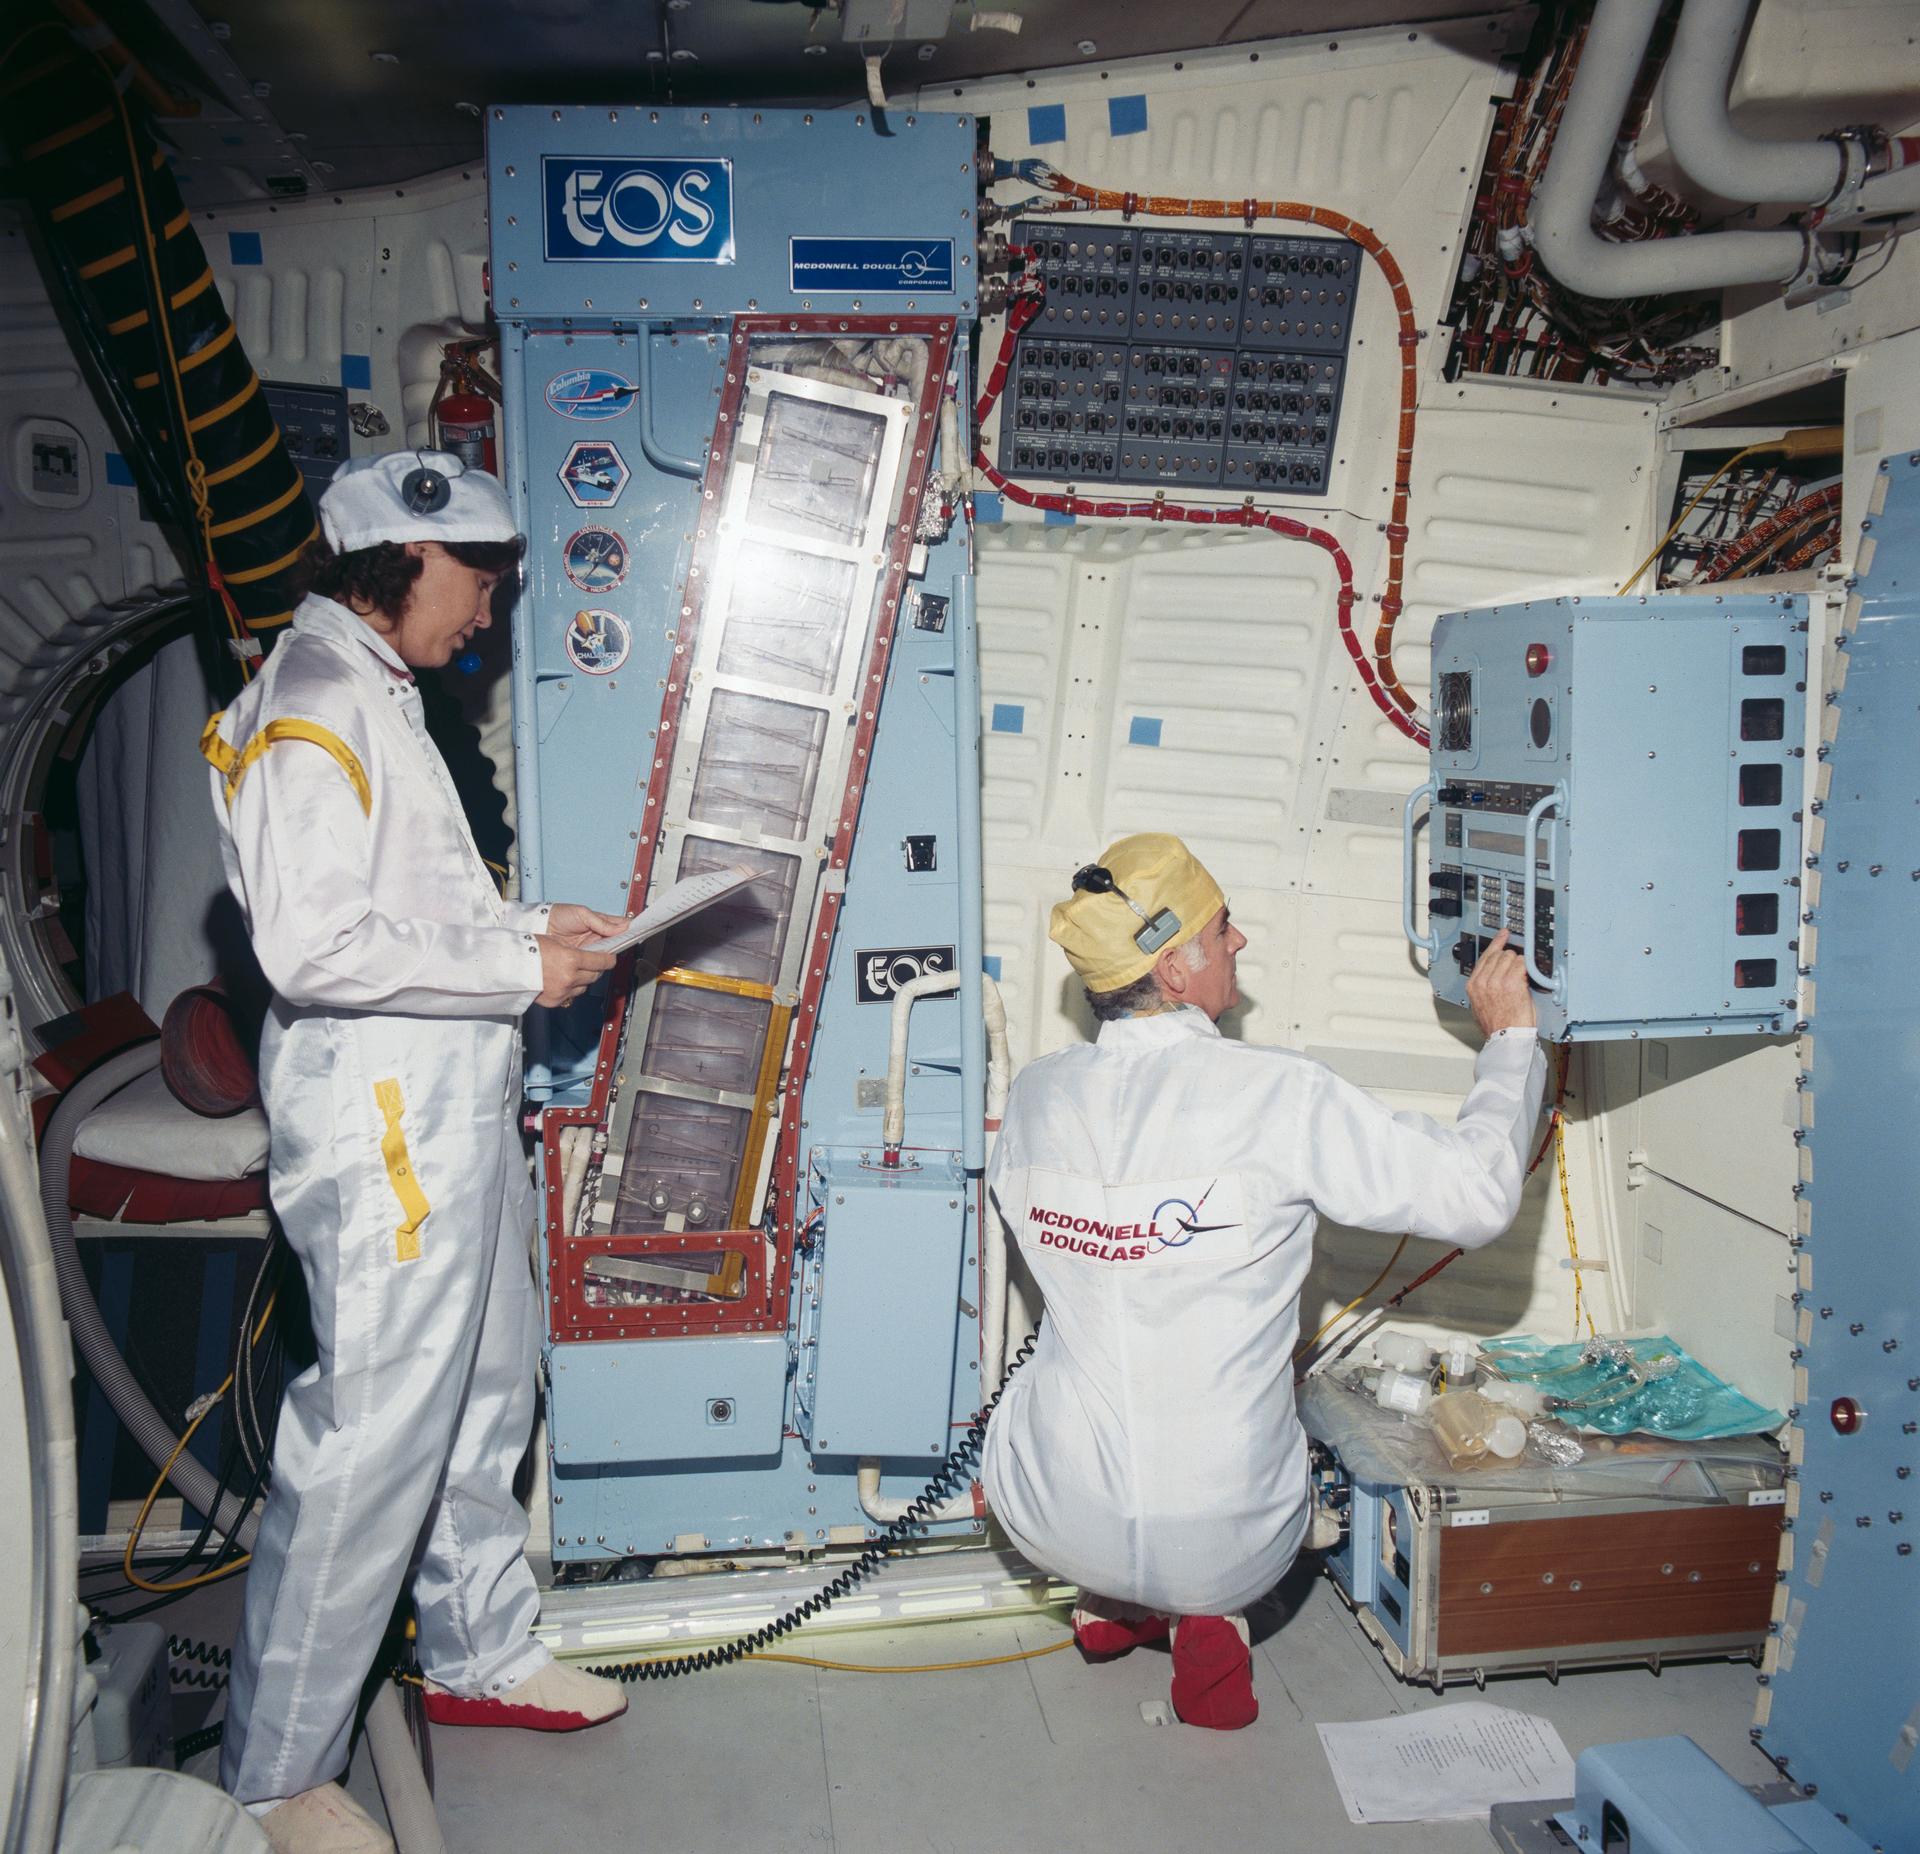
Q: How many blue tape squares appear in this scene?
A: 10